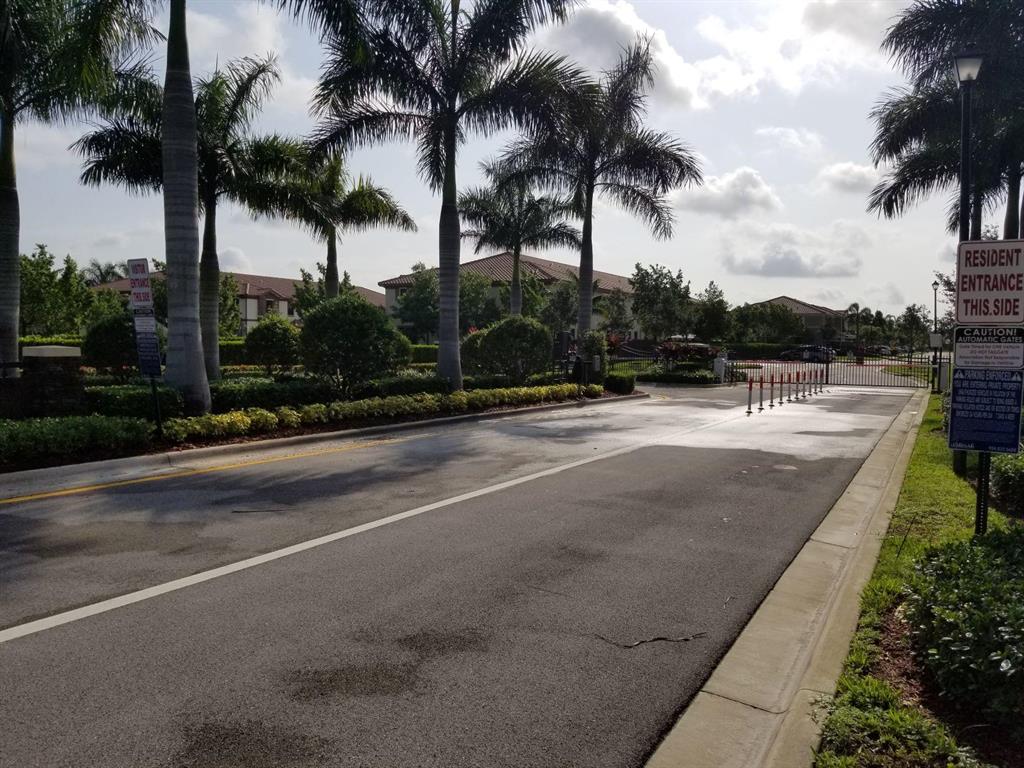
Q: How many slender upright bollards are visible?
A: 10